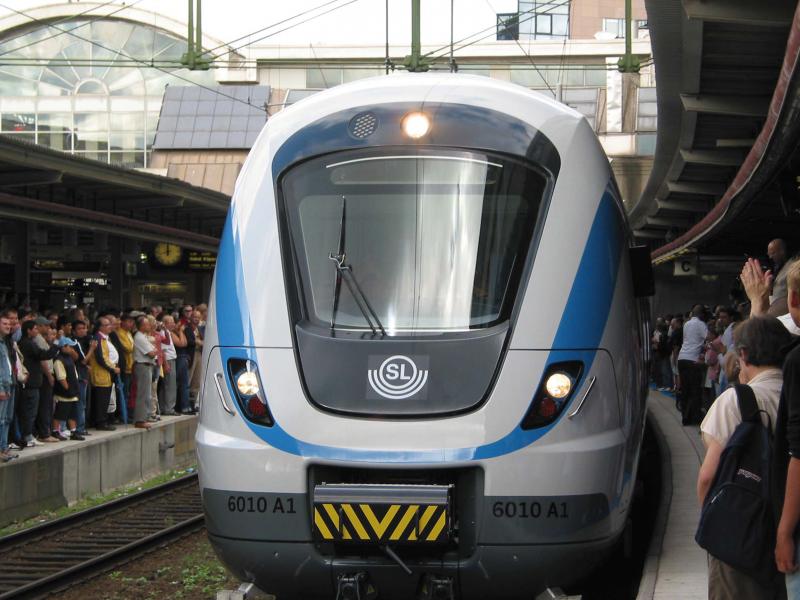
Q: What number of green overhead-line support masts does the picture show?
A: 3